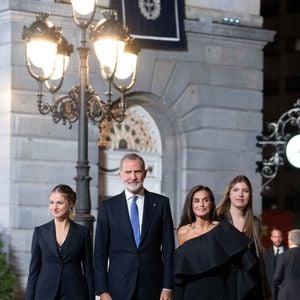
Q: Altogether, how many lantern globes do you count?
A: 5